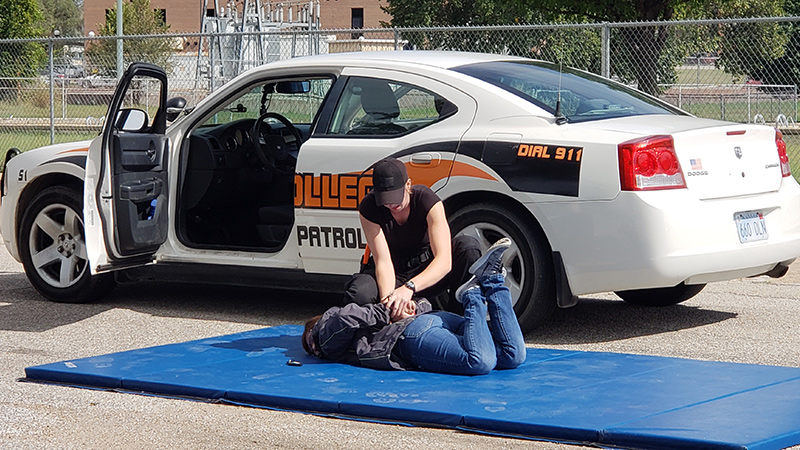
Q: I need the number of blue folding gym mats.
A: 1